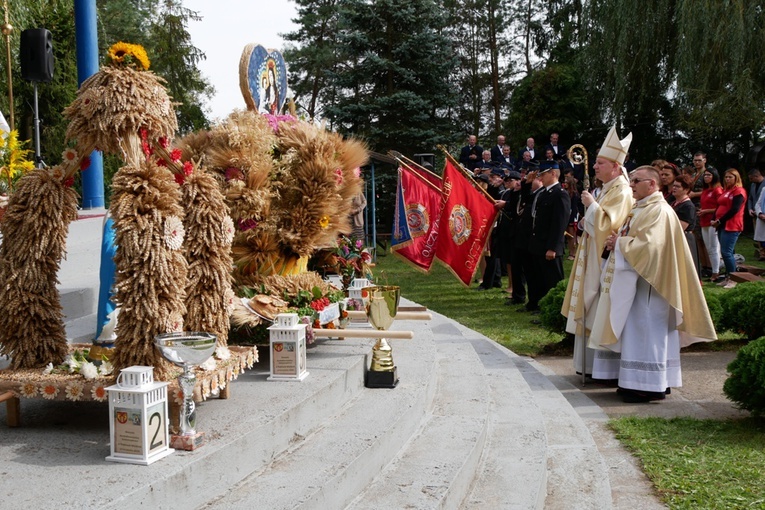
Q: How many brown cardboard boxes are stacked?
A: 0